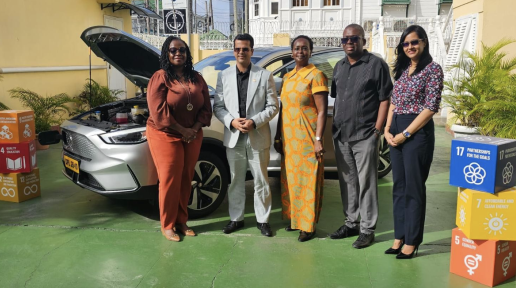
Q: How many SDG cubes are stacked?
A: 6